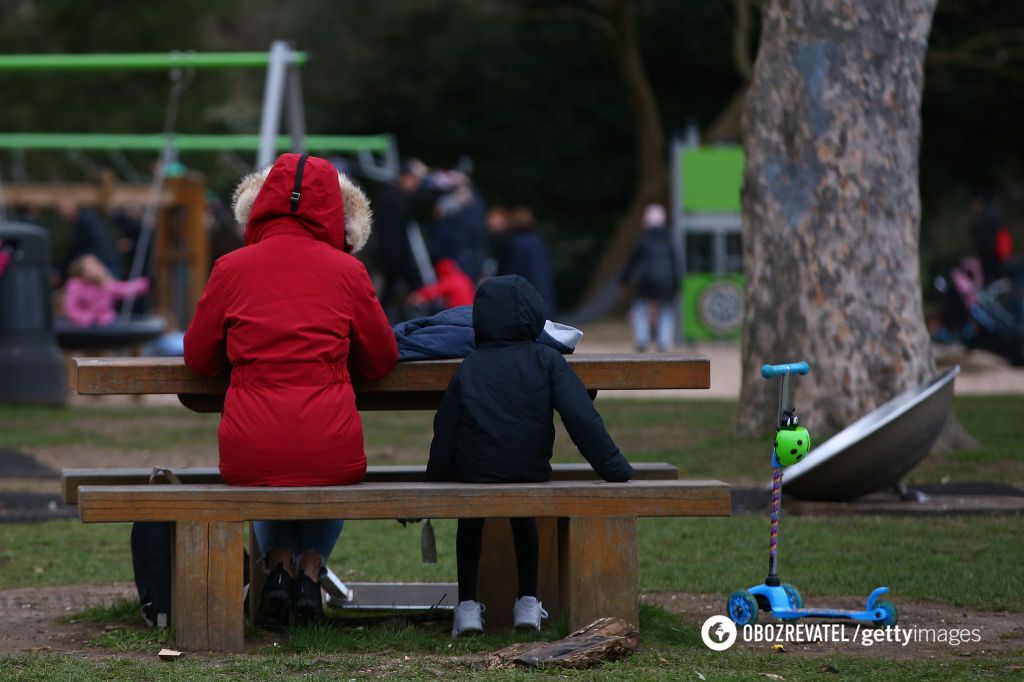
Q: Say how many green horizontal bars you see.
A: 2